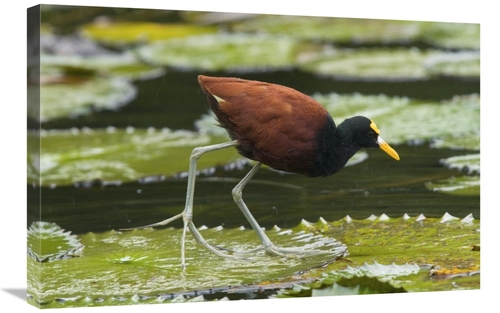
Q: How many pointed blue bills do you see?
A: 0